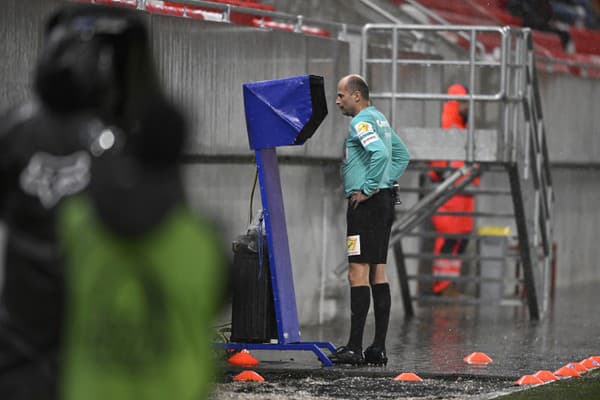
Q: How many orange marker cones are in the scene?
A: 10